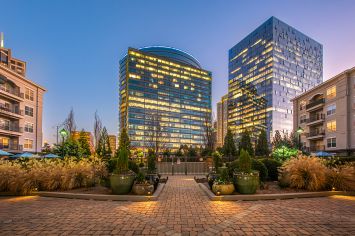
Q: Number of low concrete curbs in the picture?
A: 2